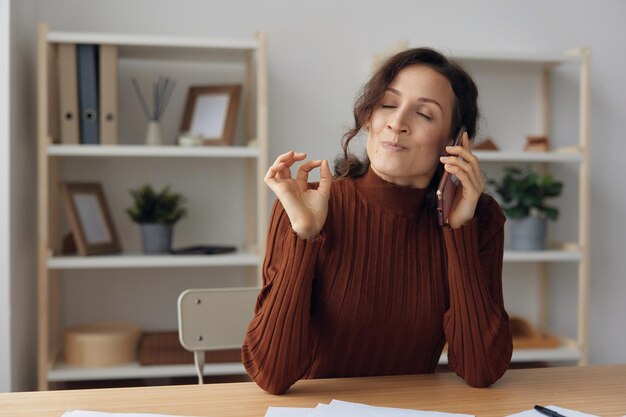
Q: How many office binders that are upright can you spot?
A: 3